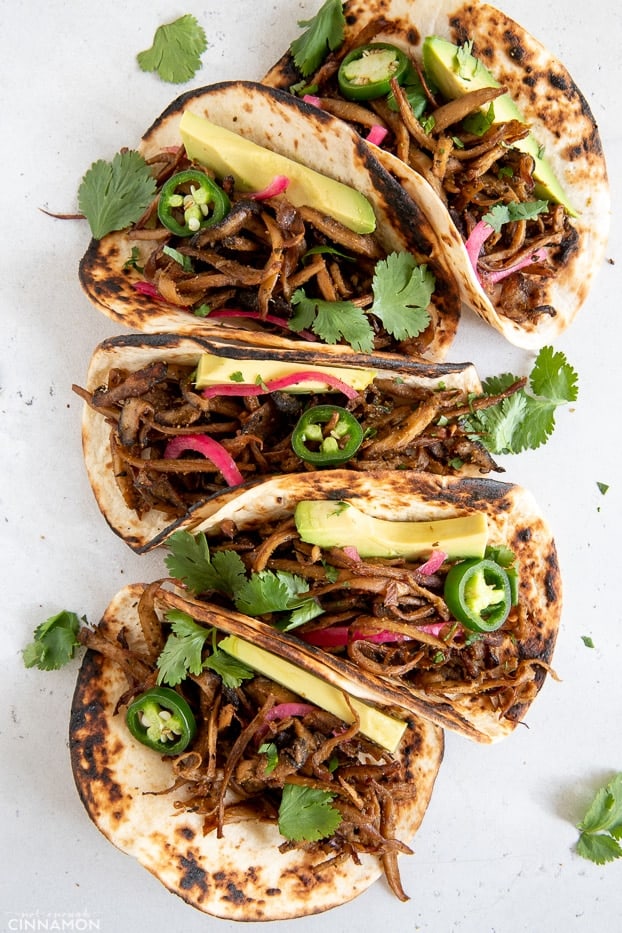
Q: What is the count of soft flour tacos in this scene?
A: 5